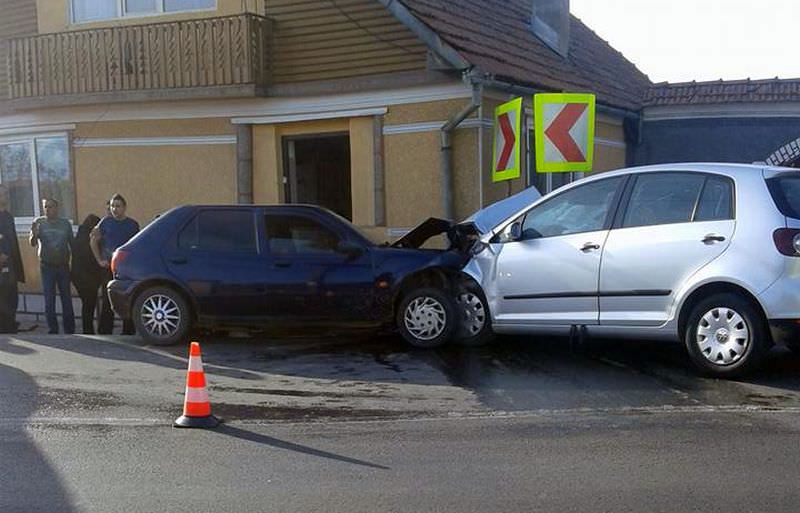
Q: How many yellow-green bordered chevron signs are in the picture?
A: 2